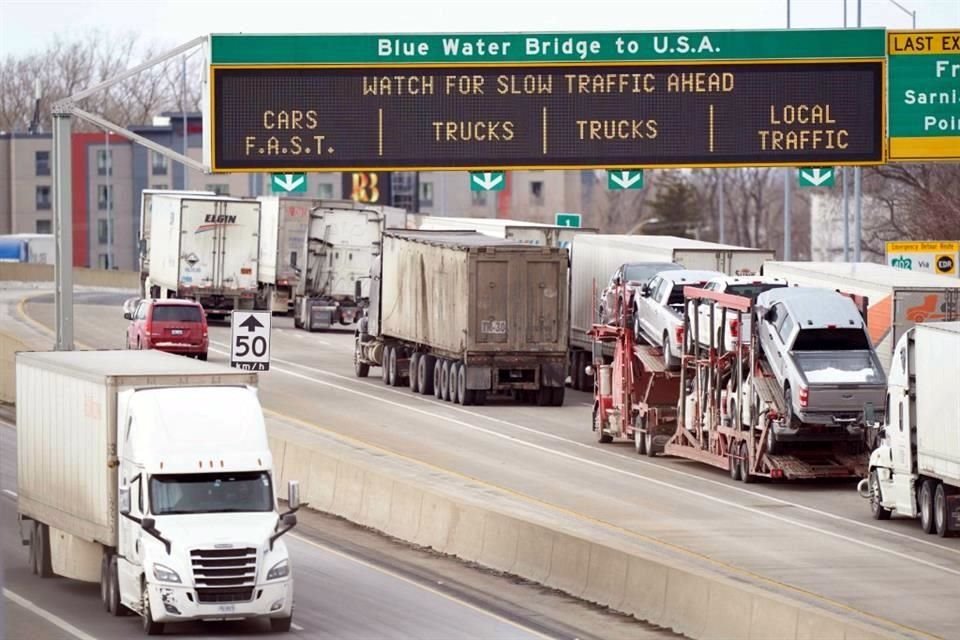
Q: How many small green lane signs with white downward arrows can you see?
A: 4